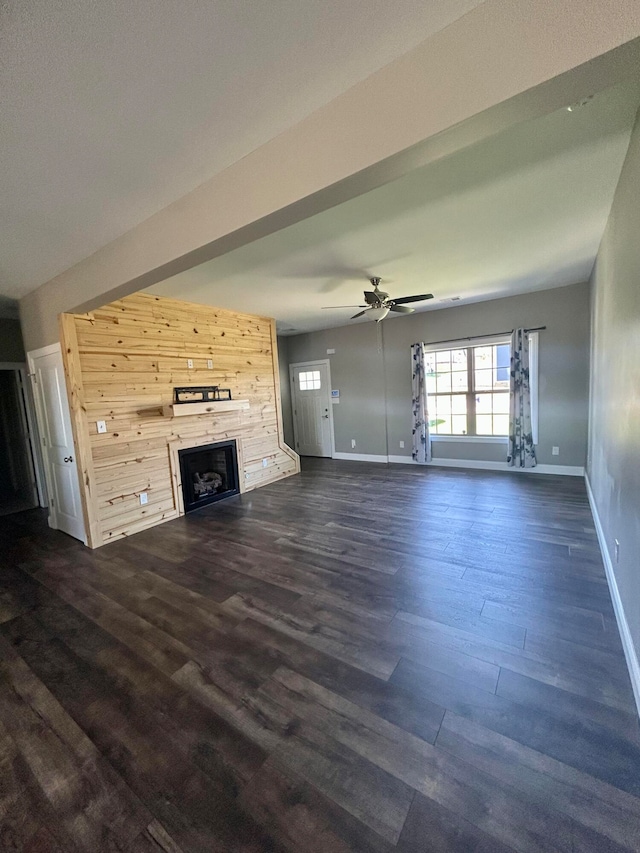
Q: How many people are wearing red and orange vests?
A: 0